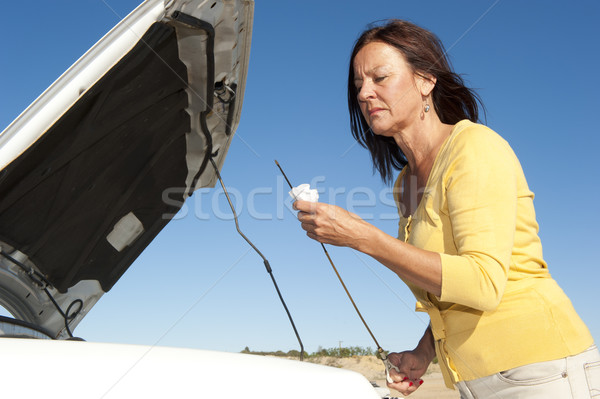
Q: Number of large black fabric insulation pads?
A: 1